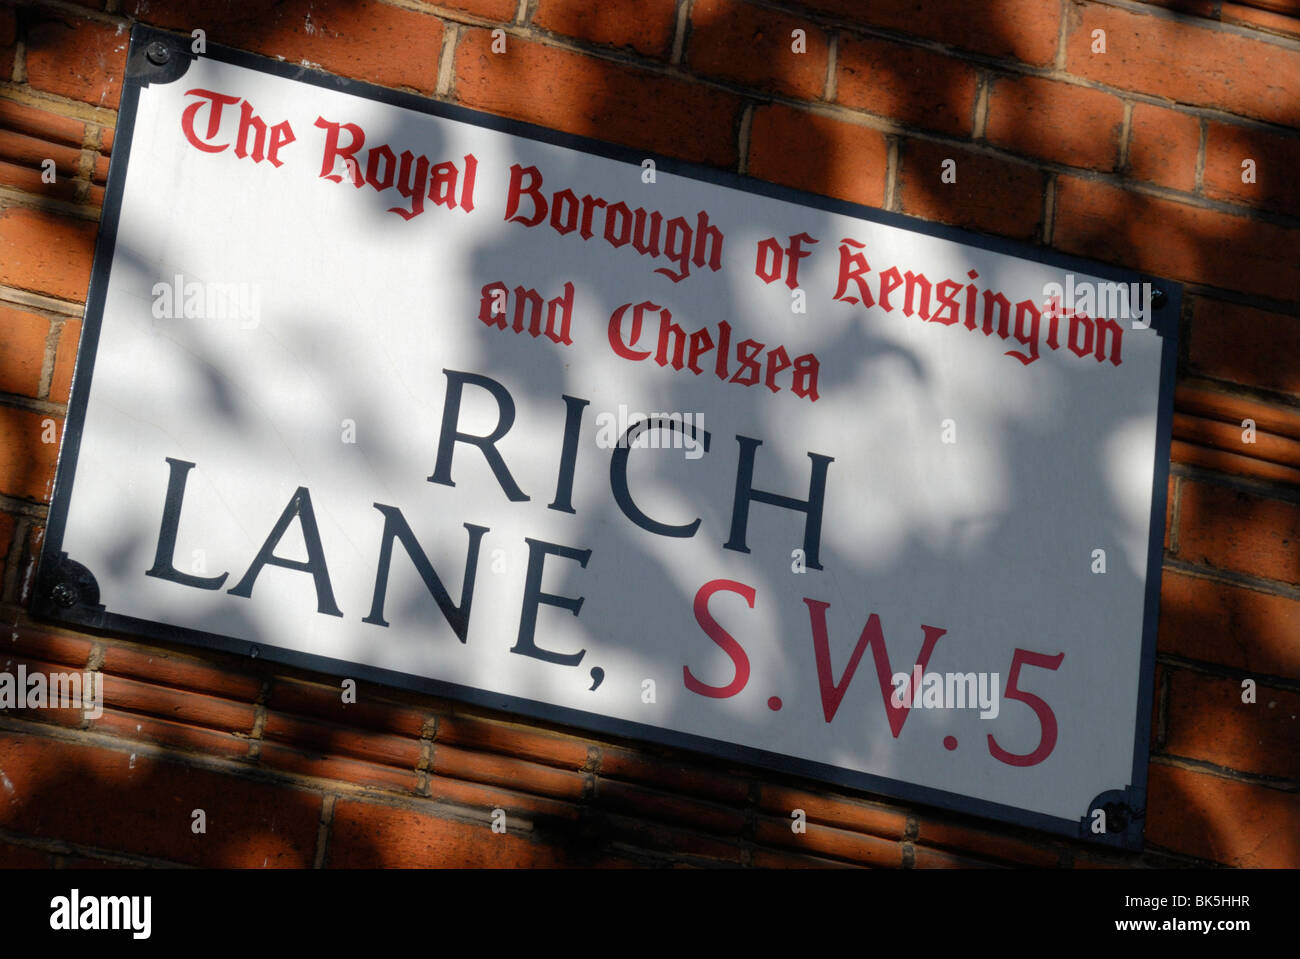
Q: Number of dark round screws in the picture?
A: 4